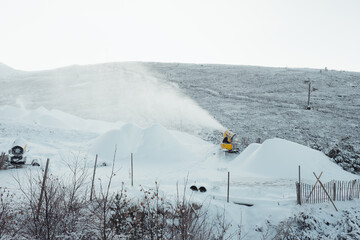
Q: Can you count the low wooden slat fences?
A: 1